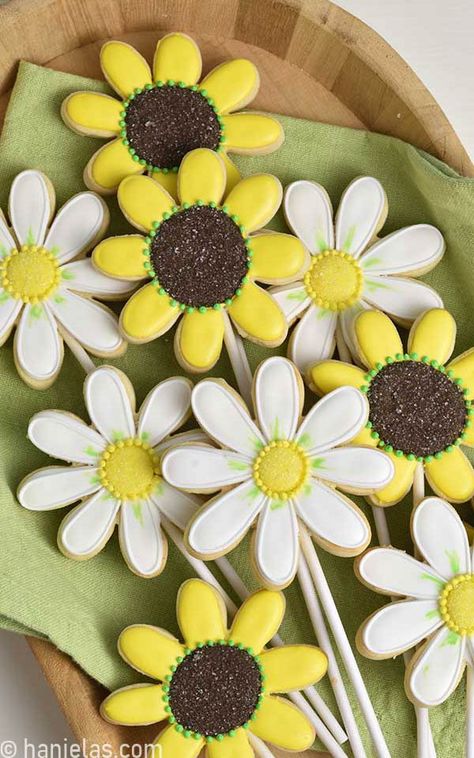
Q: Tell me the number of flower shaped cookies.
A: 9